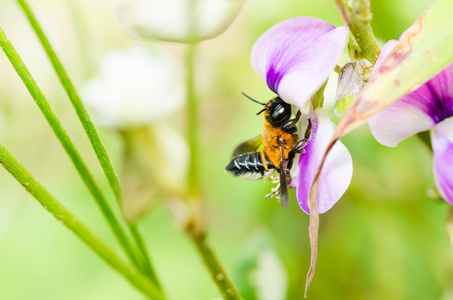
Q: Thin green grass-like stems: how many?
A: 3